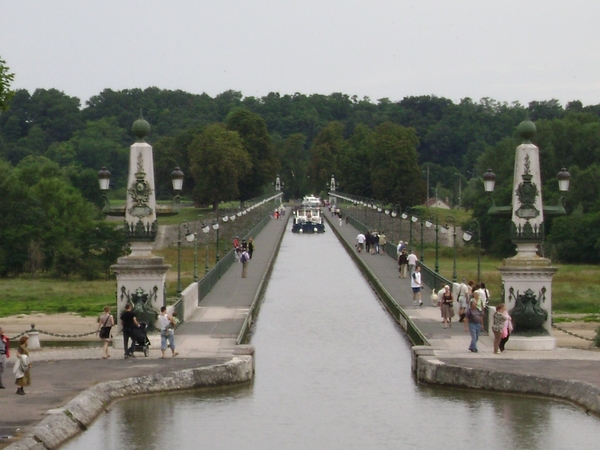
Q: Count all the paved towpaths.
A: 2